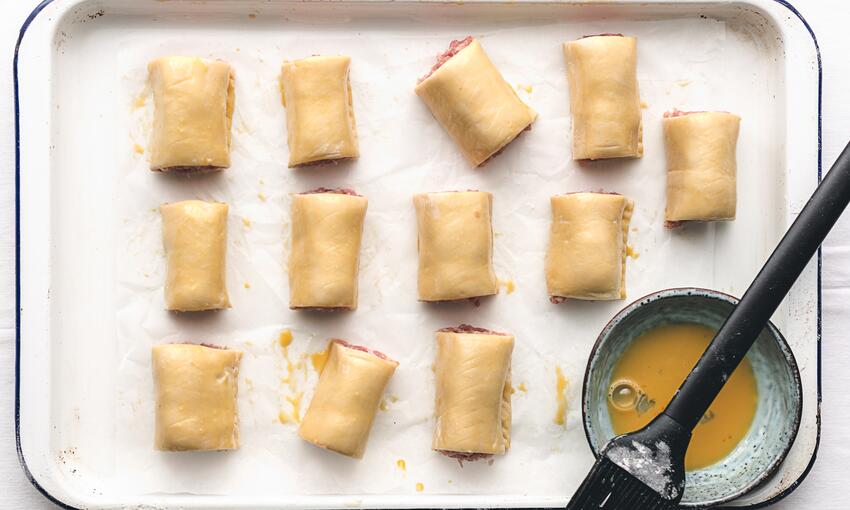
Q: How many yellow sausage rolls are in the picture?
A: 12